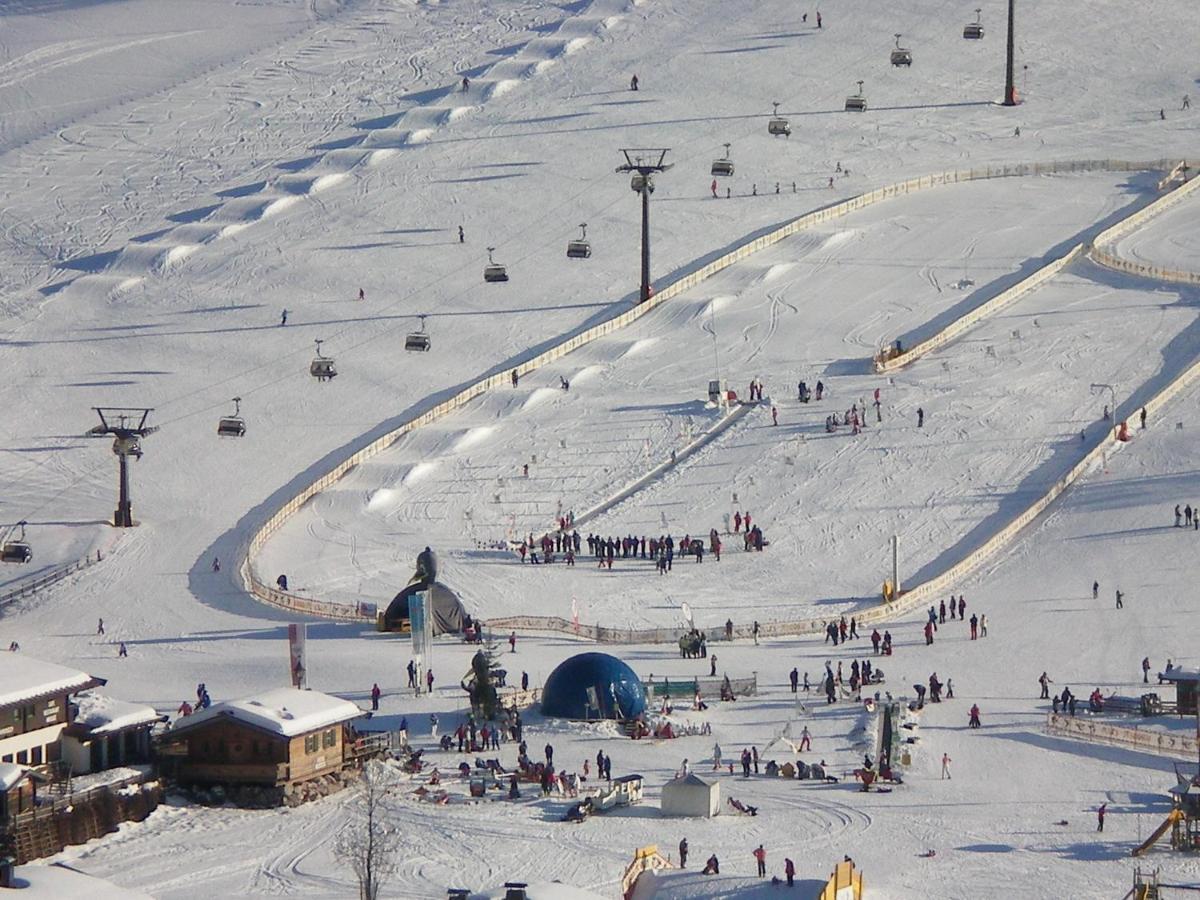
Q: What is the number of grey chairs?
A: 13